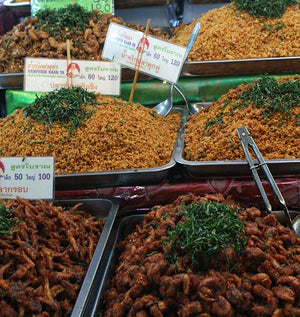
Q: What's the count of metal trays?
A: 6